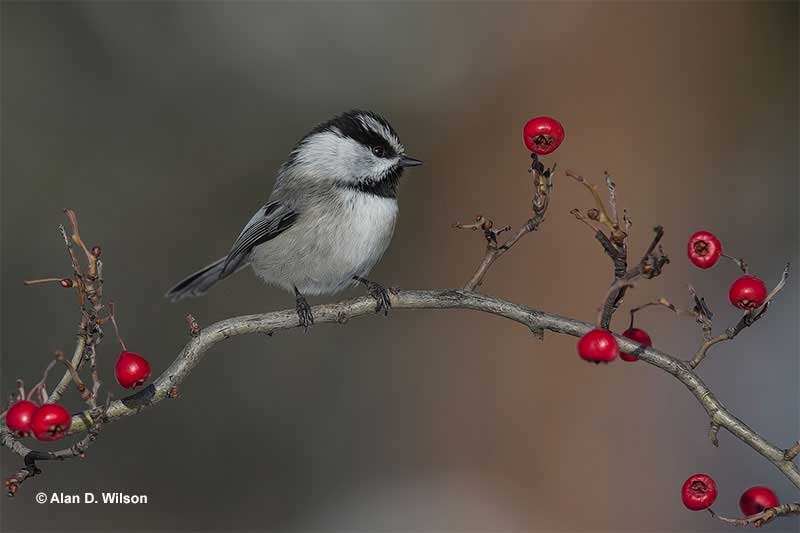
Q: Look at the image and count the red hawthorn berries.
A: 10